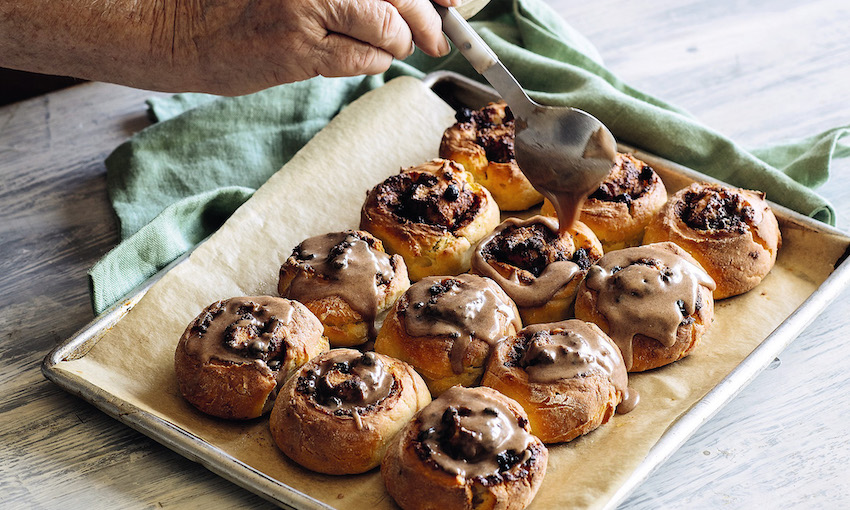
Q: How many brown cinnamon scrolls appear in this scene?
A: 12